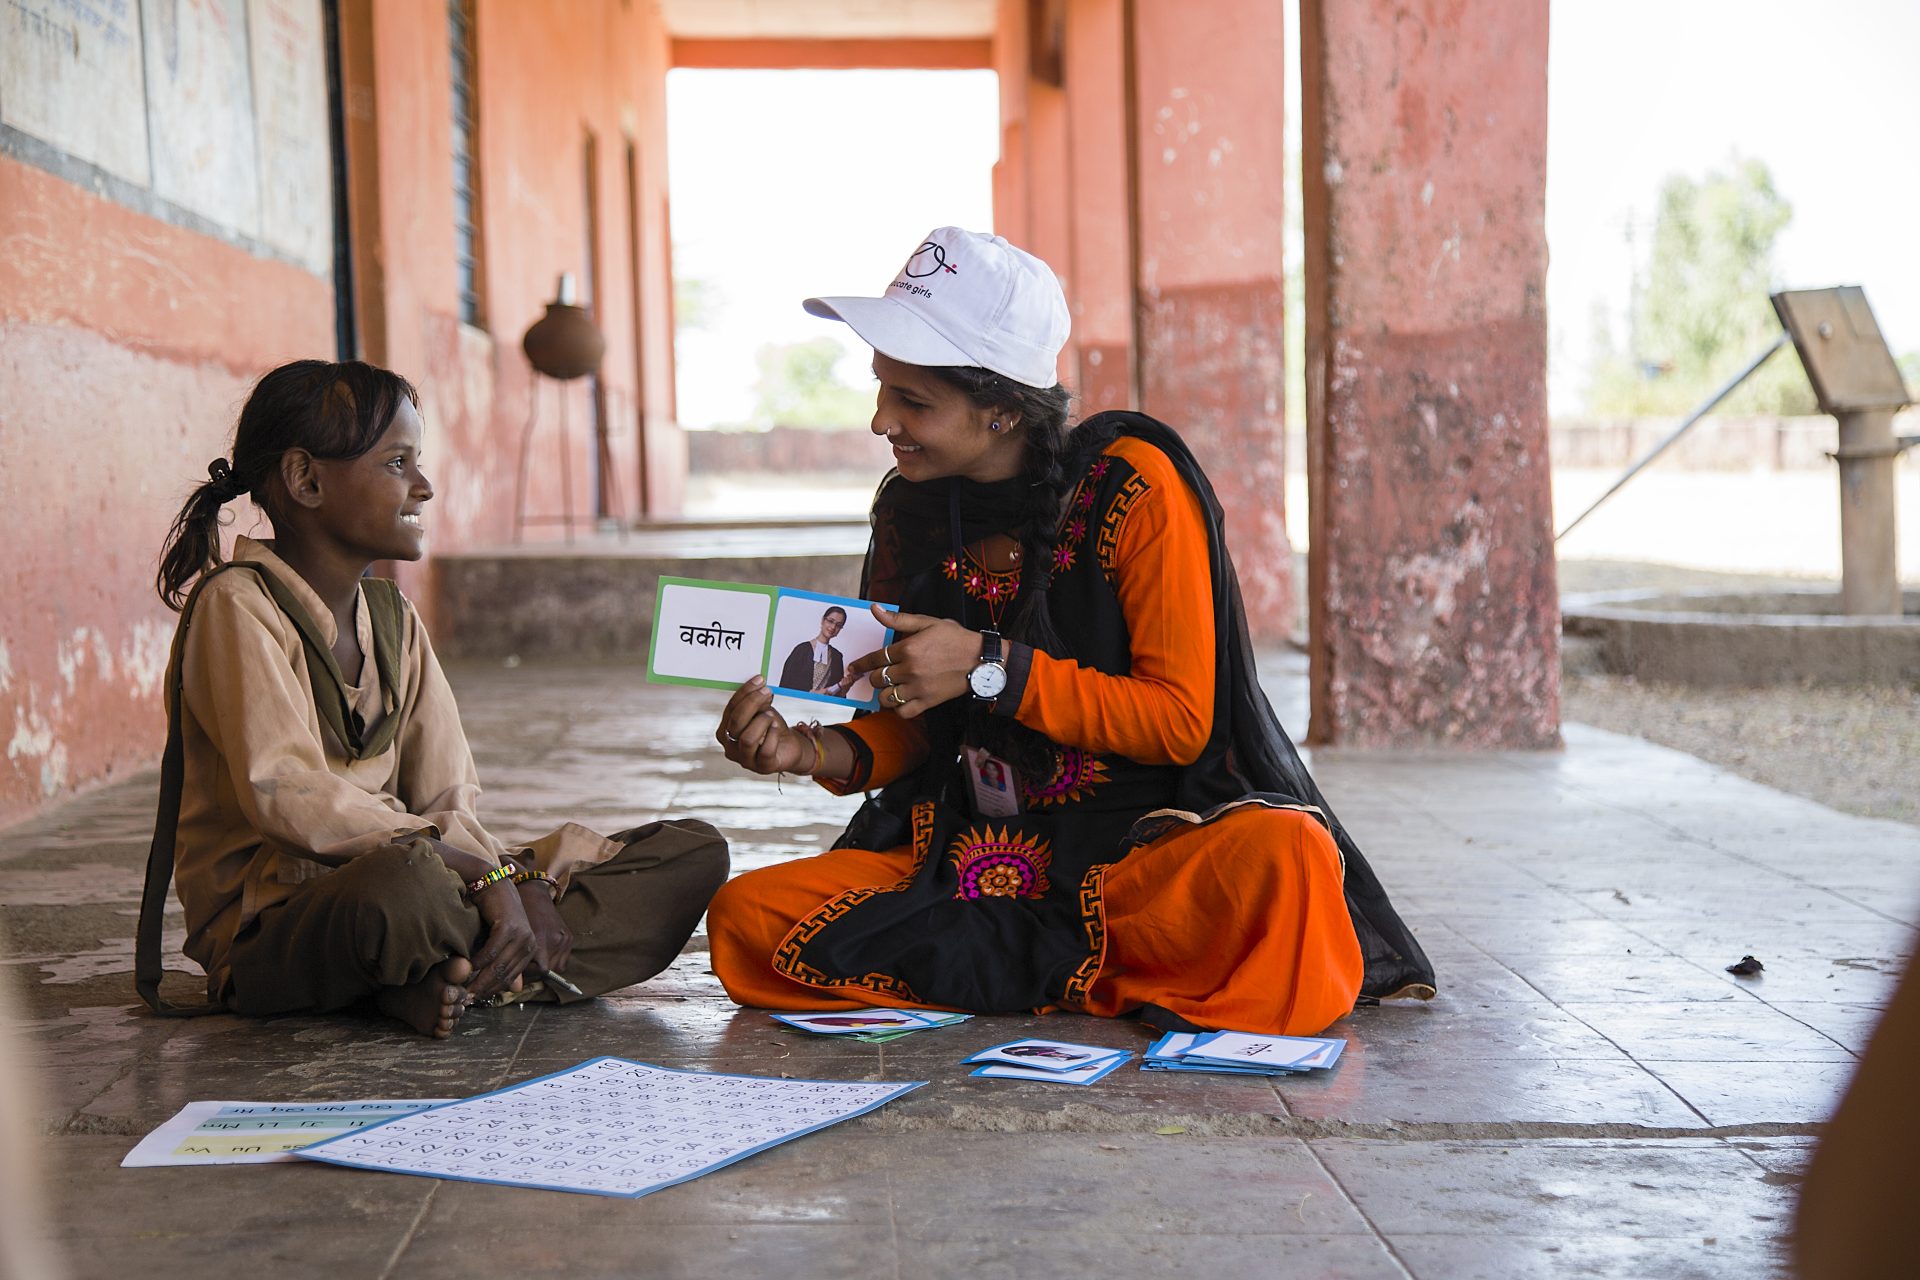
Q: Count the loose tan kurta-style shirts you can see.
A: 1